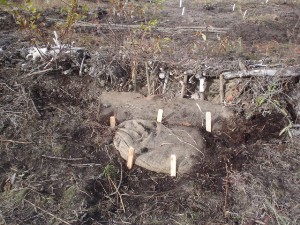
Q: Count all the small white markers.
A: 5